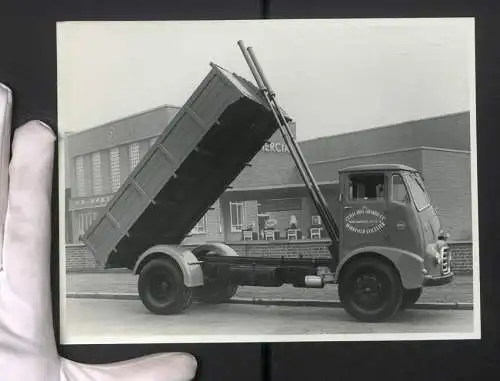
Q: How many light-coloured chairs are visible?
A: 4